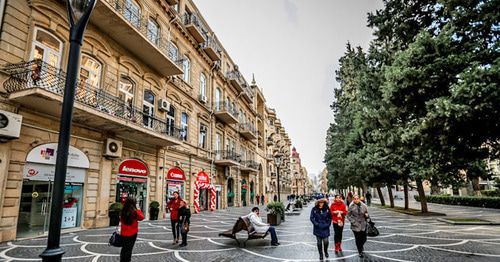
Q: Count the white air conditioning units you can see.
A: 4